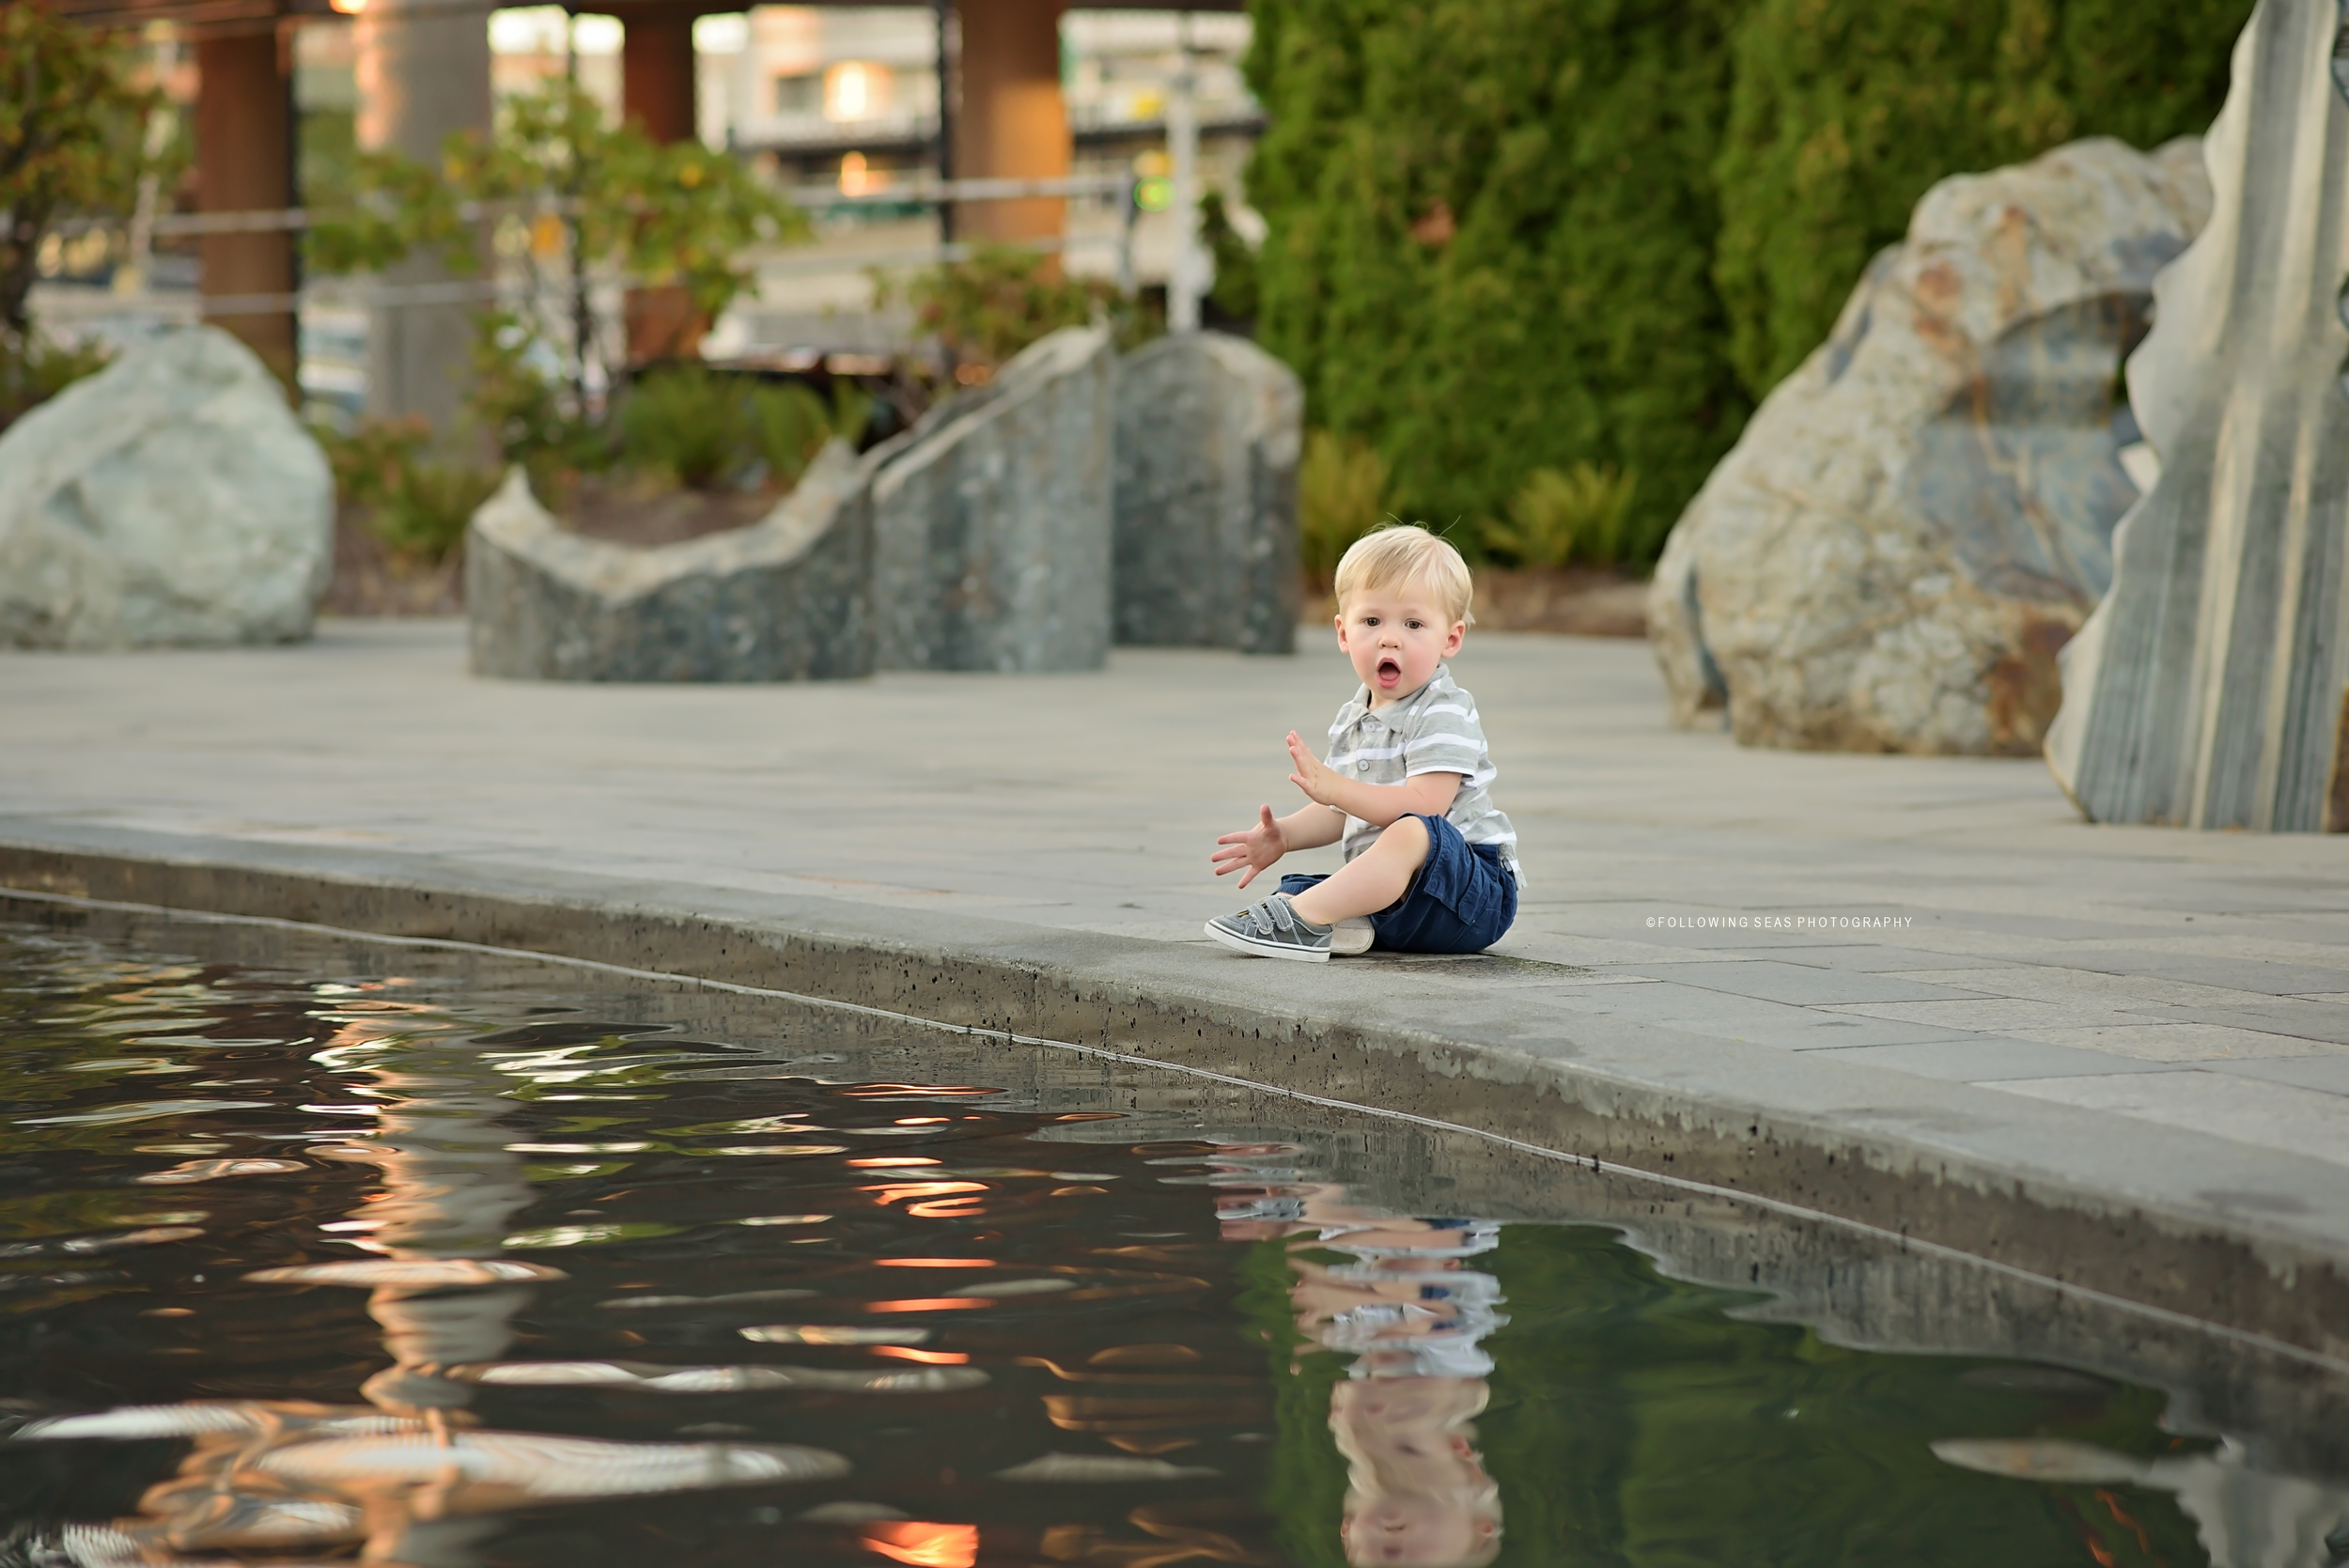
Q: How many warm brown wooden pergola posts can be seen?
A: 3